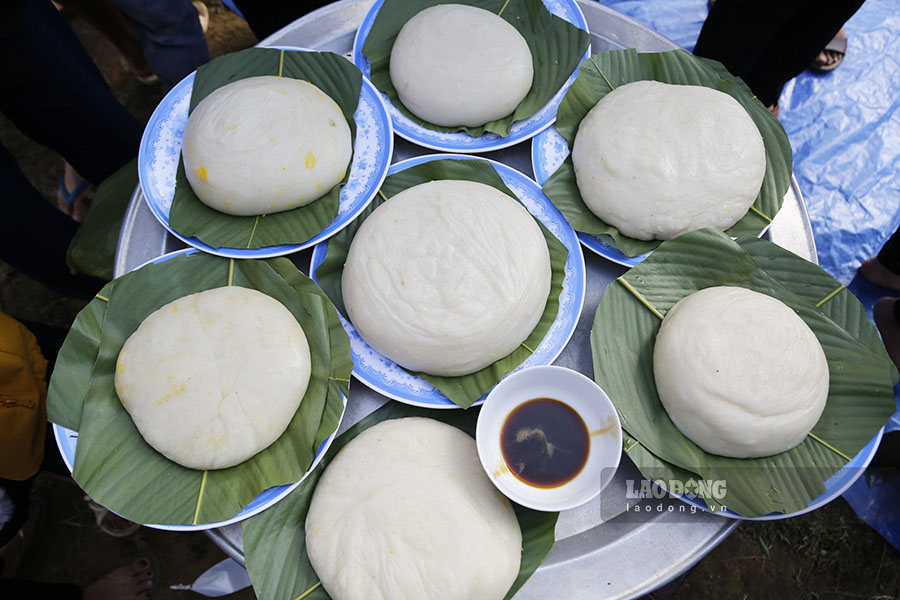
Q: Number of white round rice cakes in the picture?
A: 7